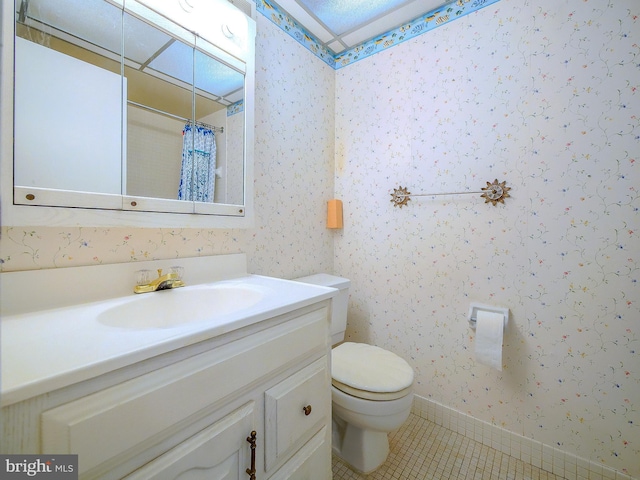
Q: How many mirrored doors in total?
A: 3